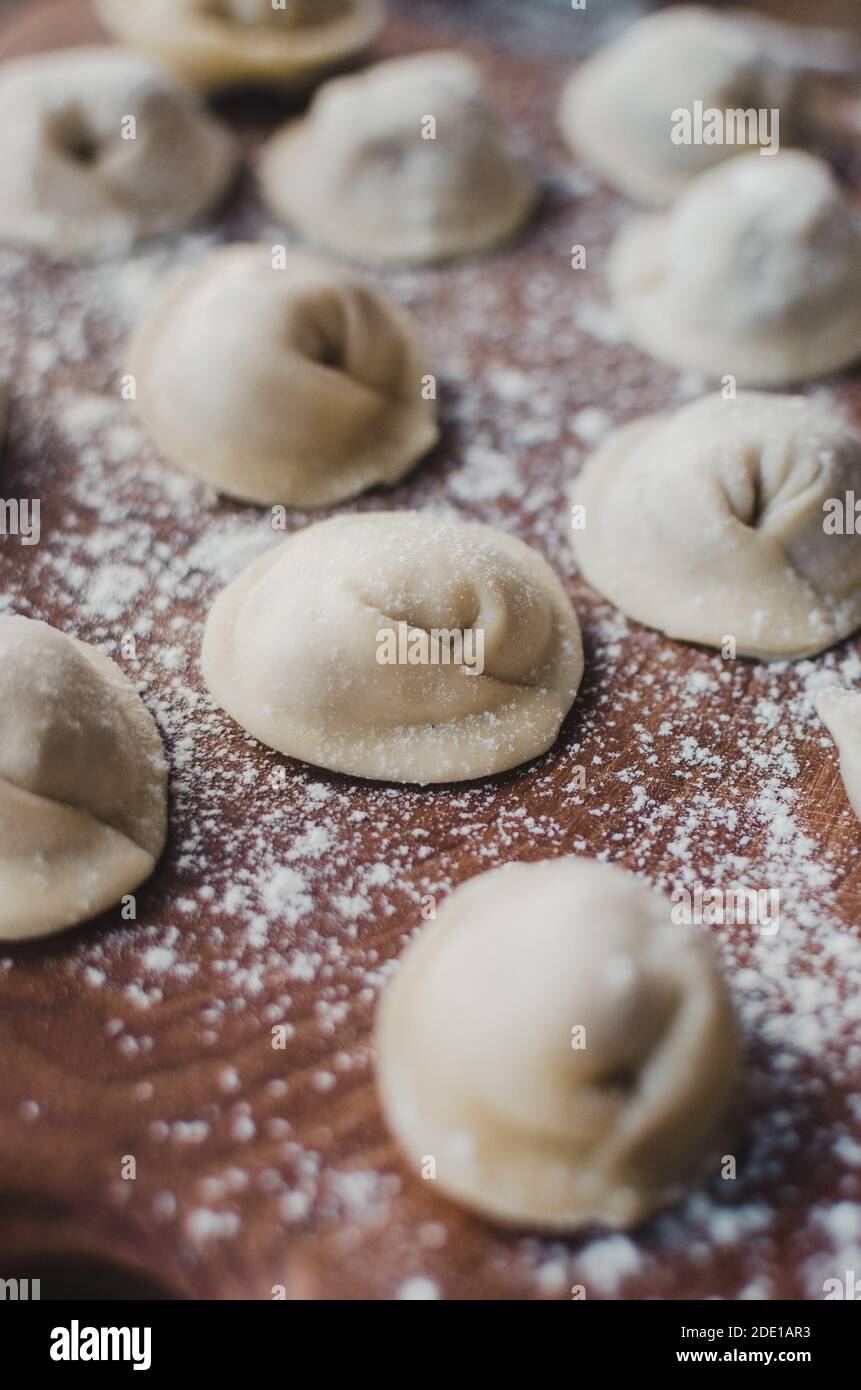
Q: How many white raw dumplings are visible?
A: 11